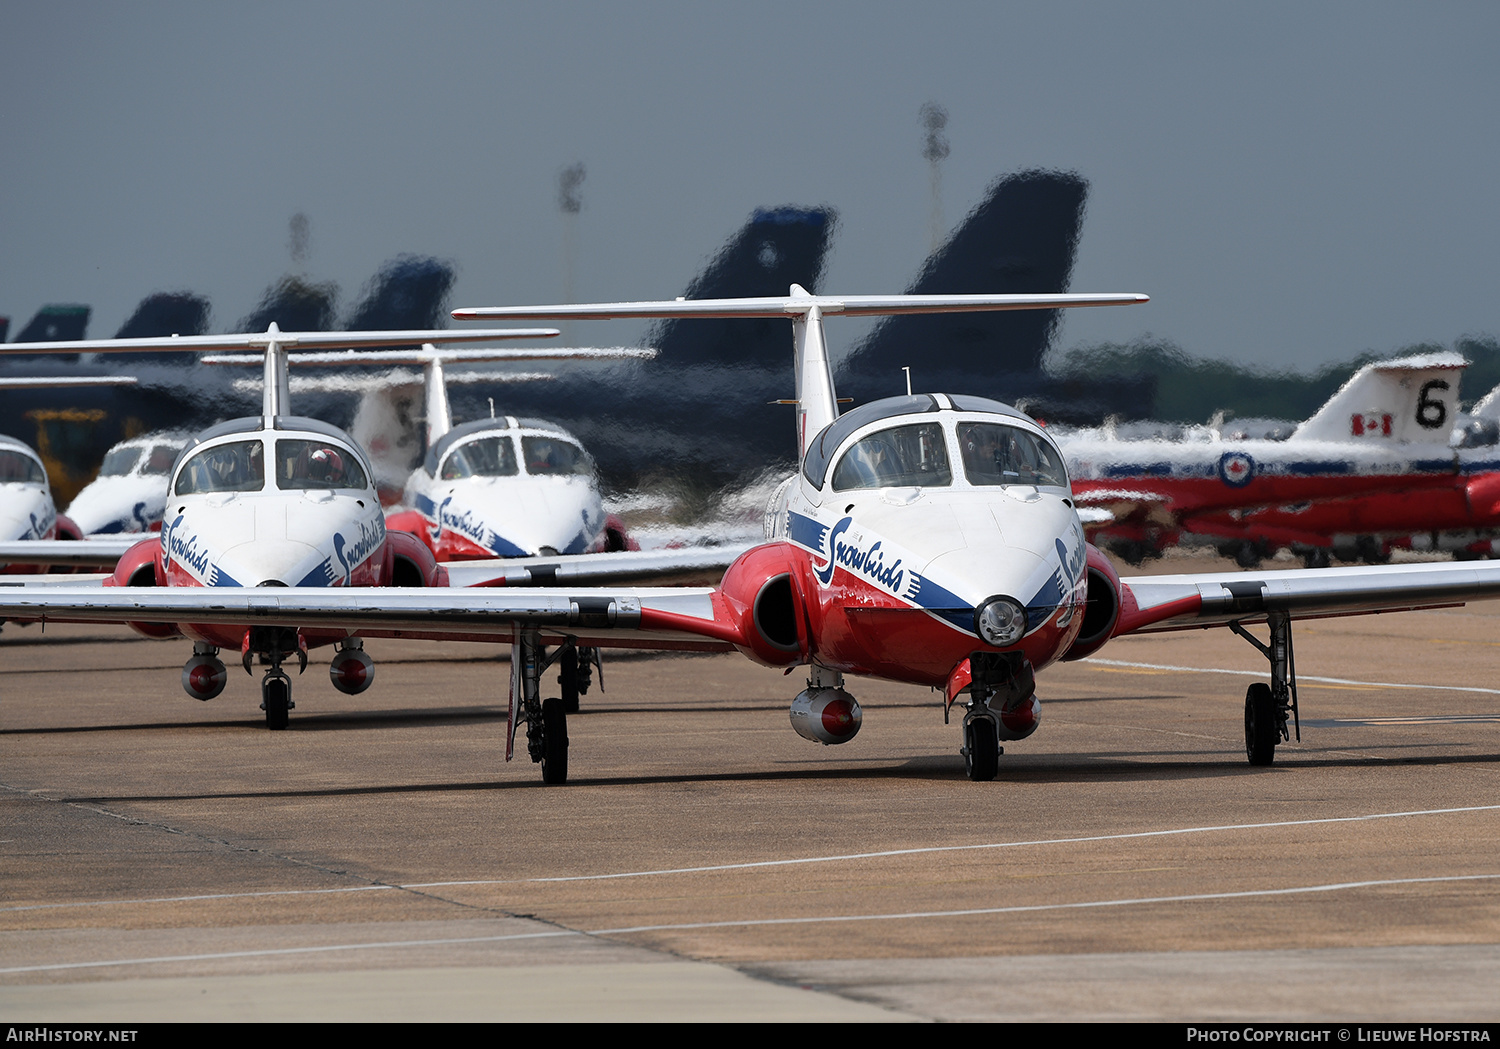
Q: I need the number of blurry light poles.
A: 3